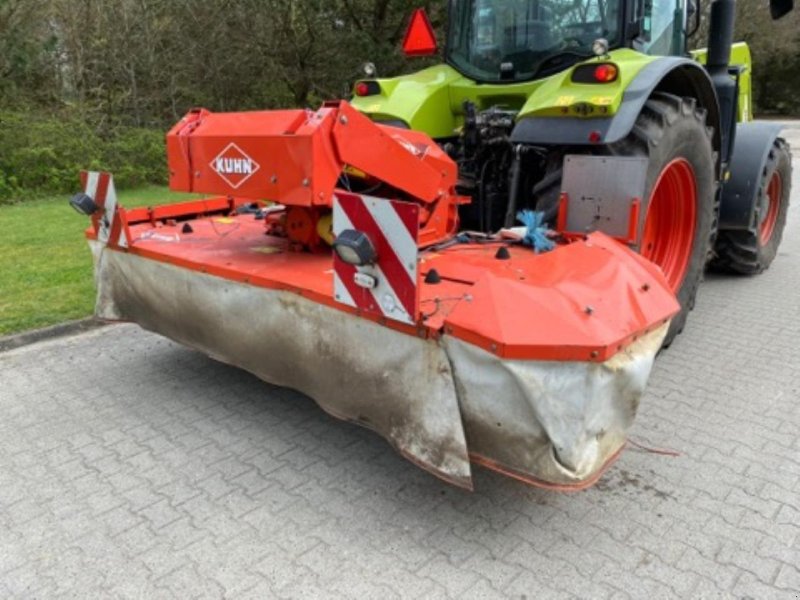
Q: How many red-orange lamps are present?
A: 2